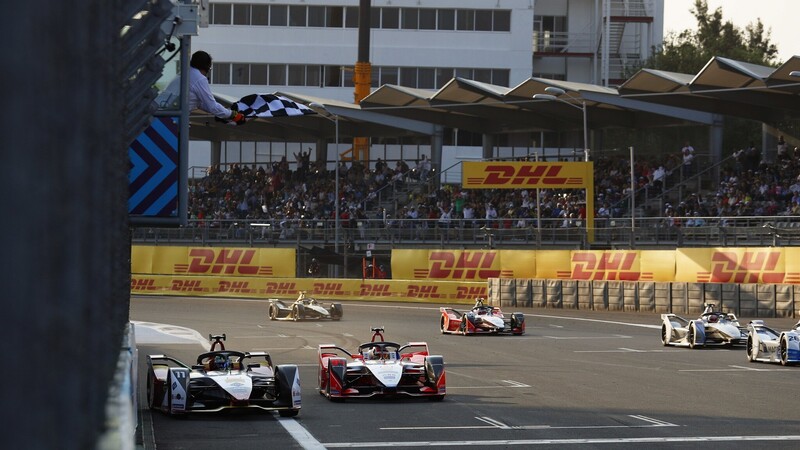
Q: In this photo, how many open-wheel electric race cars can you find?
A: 6